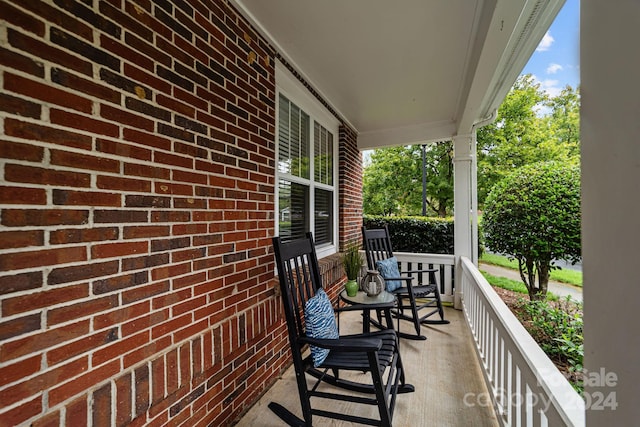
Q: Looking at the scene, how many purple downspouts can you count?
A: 0